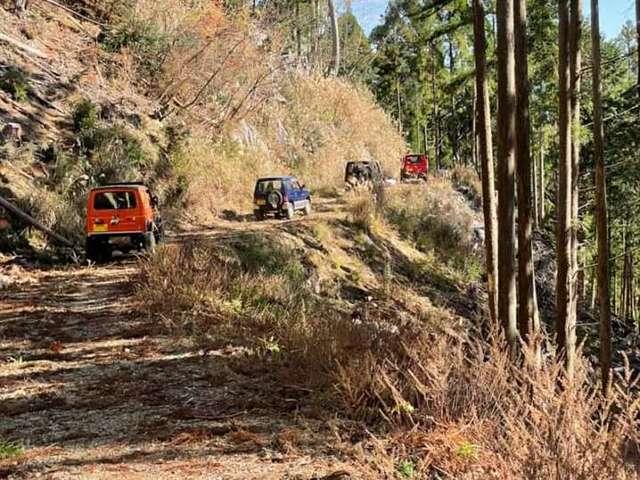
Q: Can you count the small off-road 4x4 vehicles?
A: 4